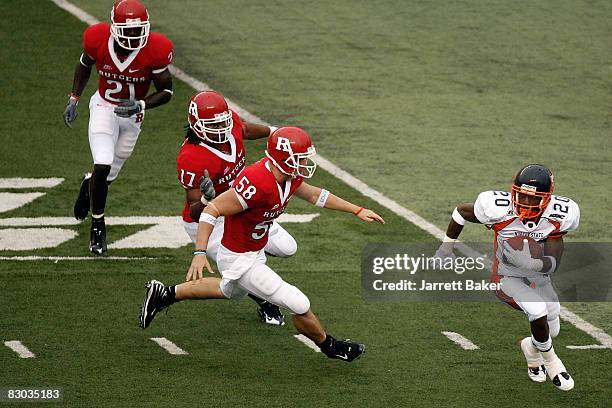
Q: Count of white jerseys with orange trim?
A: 1